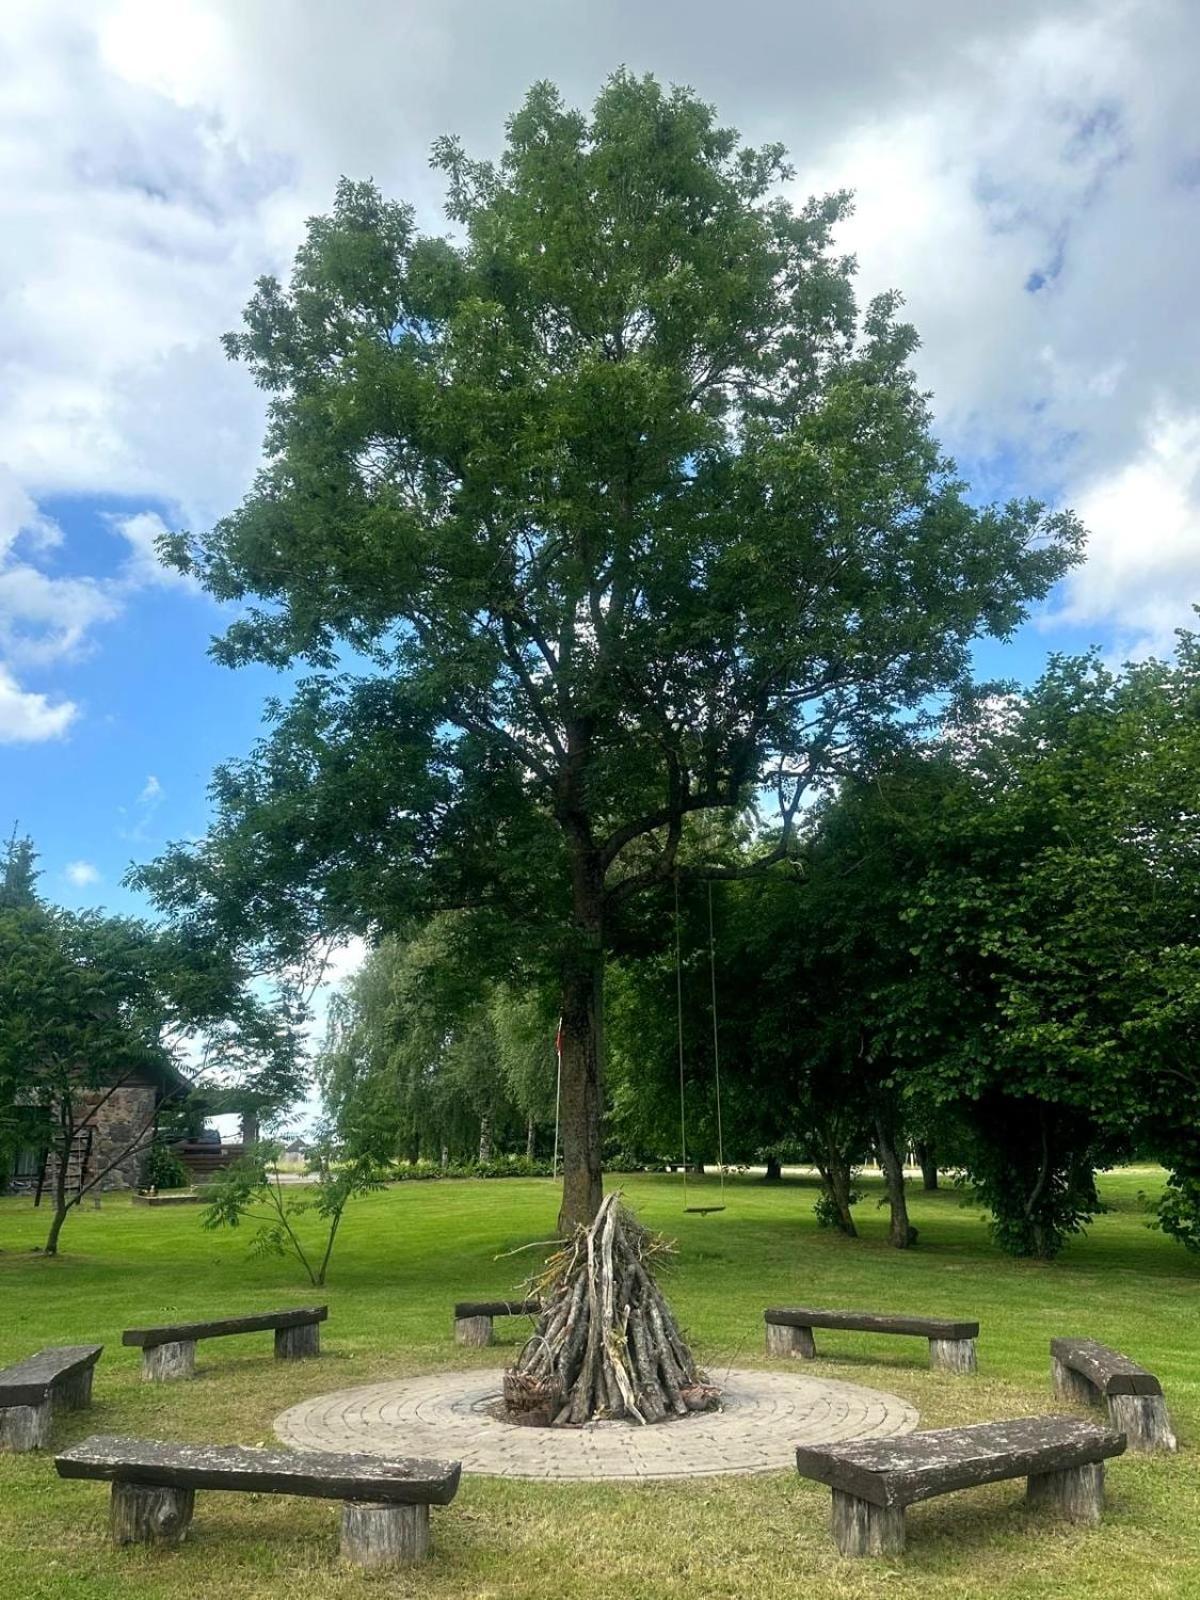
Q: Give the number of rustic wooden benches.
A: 7